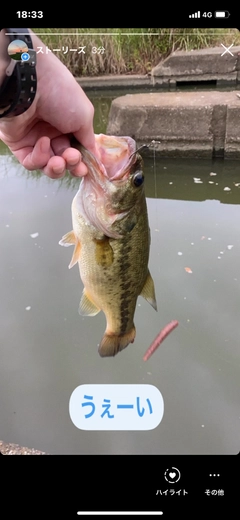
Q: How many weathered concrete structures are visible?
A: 2